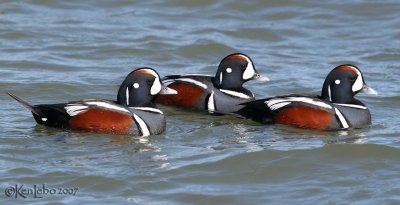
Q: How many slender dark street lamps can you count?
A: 0